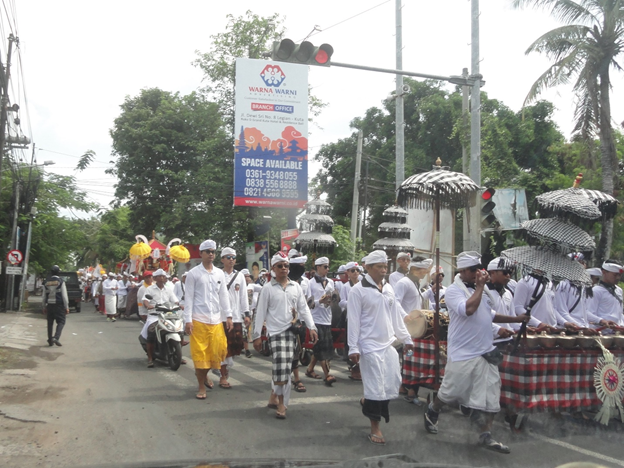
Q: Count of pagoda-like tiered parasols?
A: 3